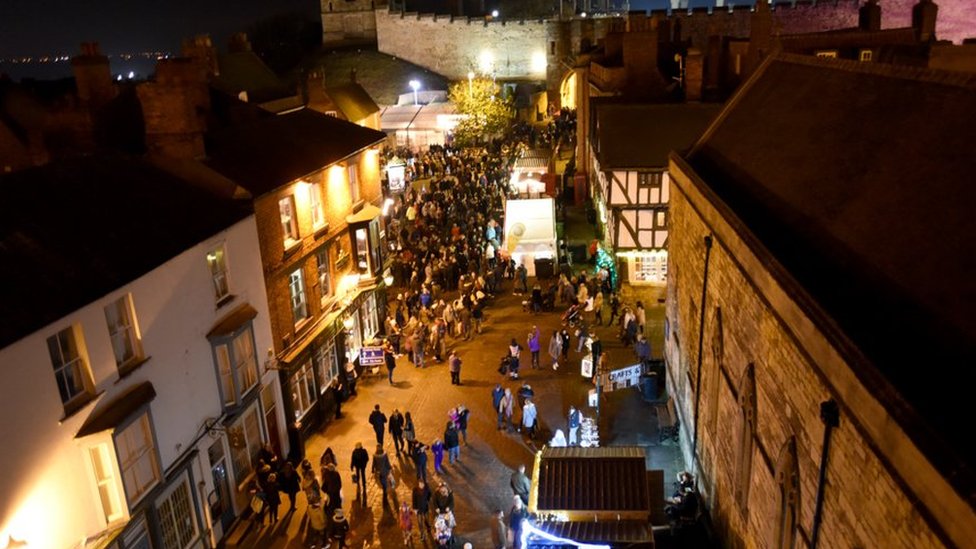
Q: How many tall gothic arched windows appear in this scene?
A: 3